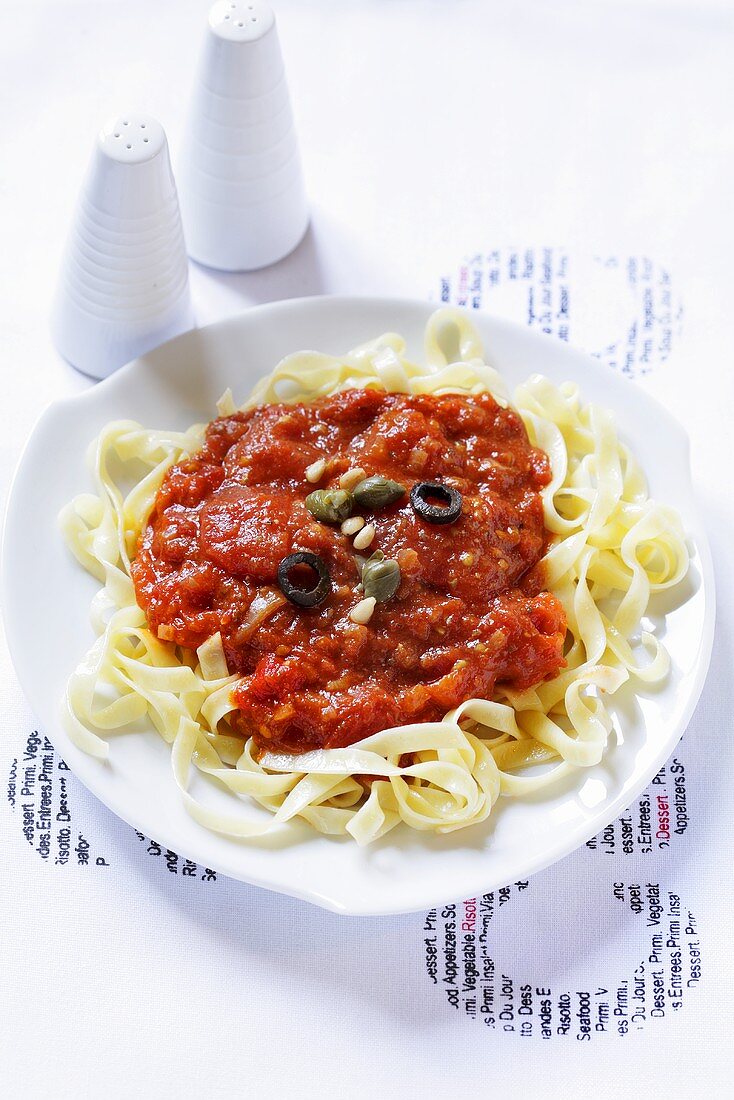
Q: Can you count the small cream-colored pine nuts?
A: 5